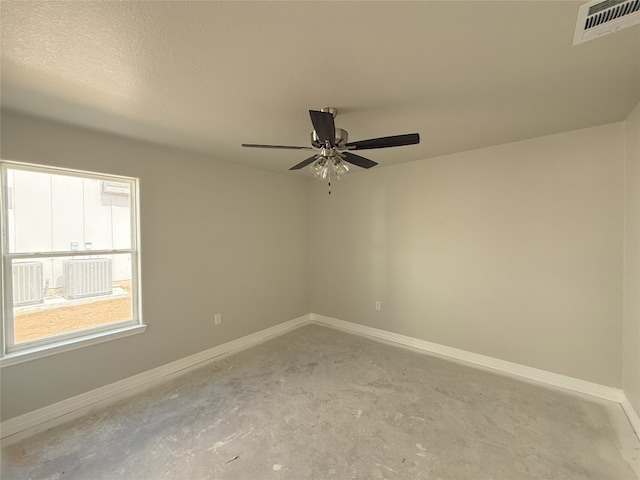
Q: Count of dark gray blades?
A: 5